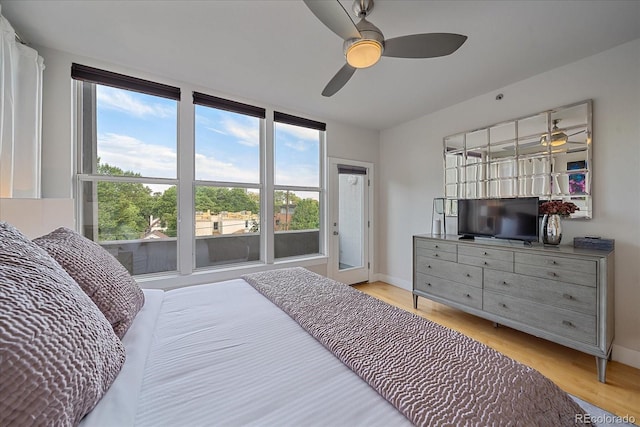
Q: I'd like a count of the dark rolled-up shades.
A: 4